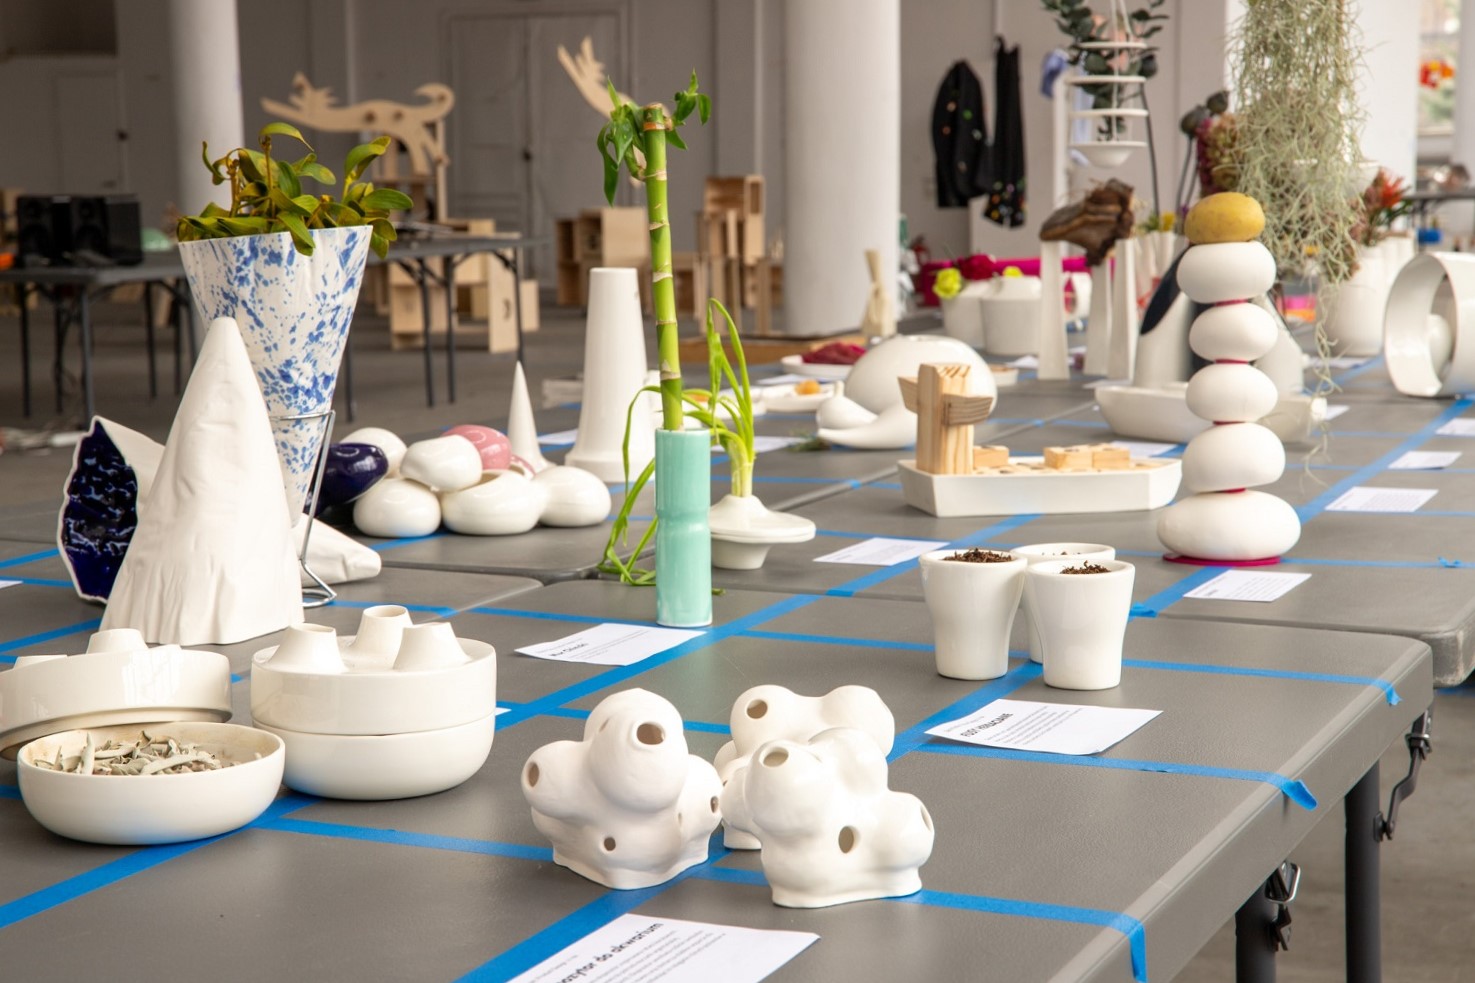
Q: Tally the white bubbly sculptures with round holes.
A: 3